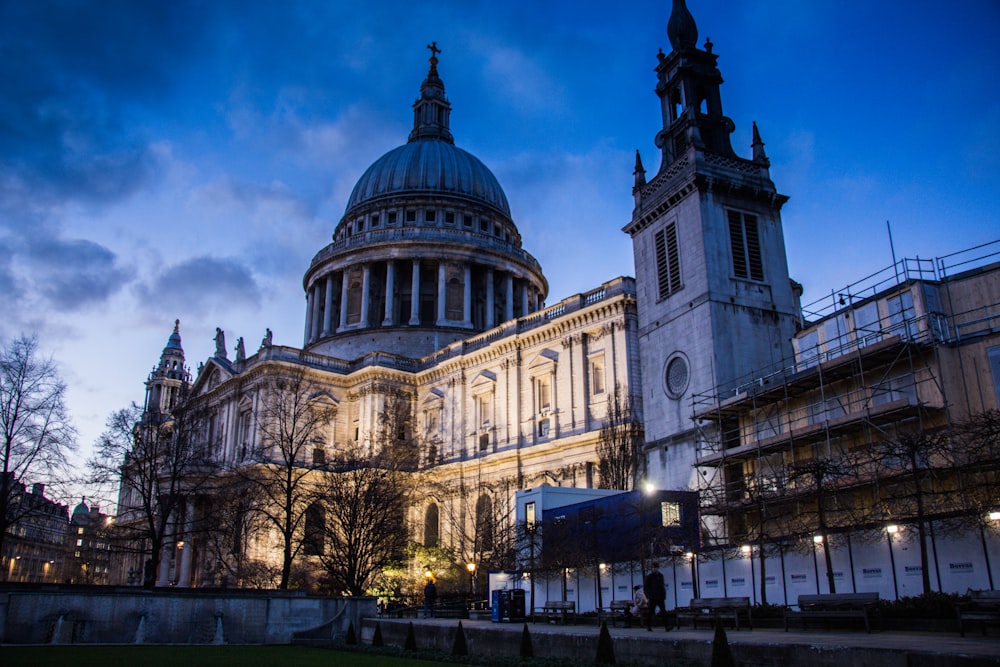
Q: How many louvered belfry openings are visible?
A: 2